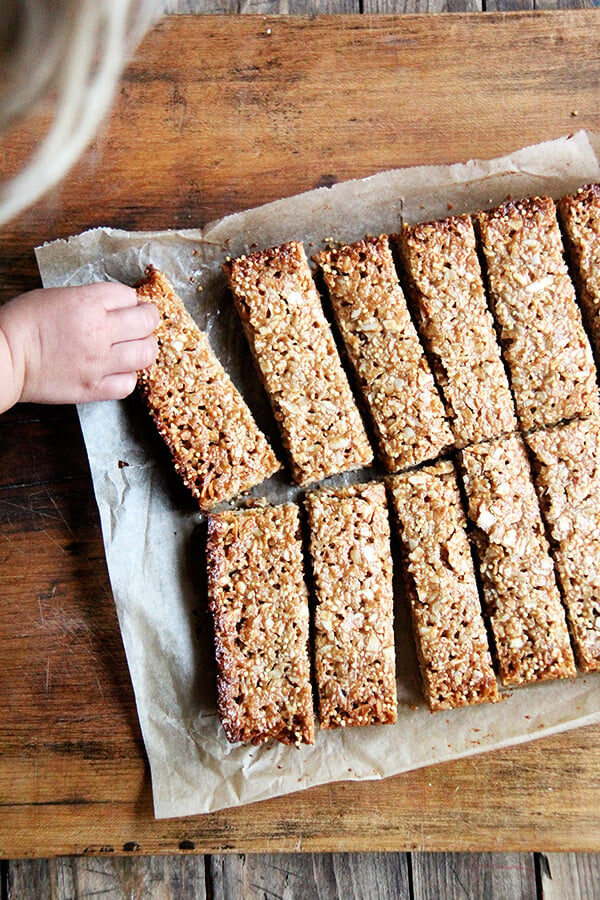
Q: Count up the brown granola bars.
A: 11